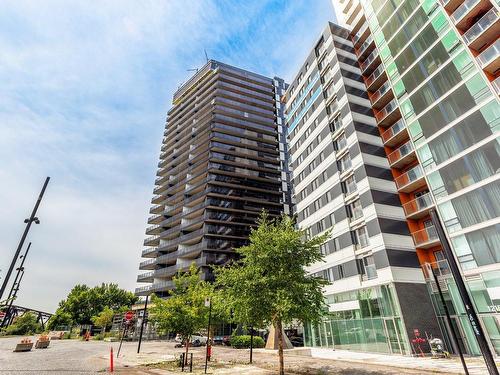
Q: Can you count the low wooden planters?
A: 2